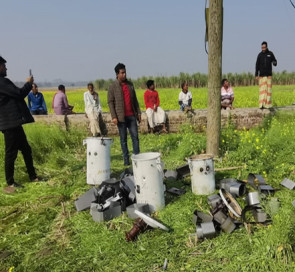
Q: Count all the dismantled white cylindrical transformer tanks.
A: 3